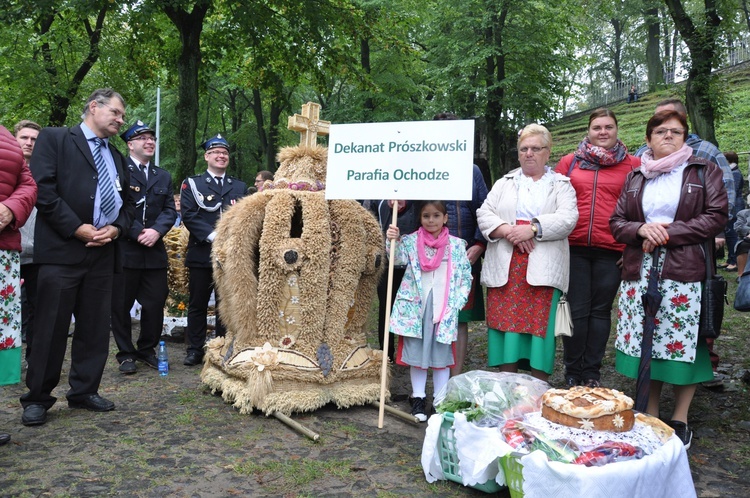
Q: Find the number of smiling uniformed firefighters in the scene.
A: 2